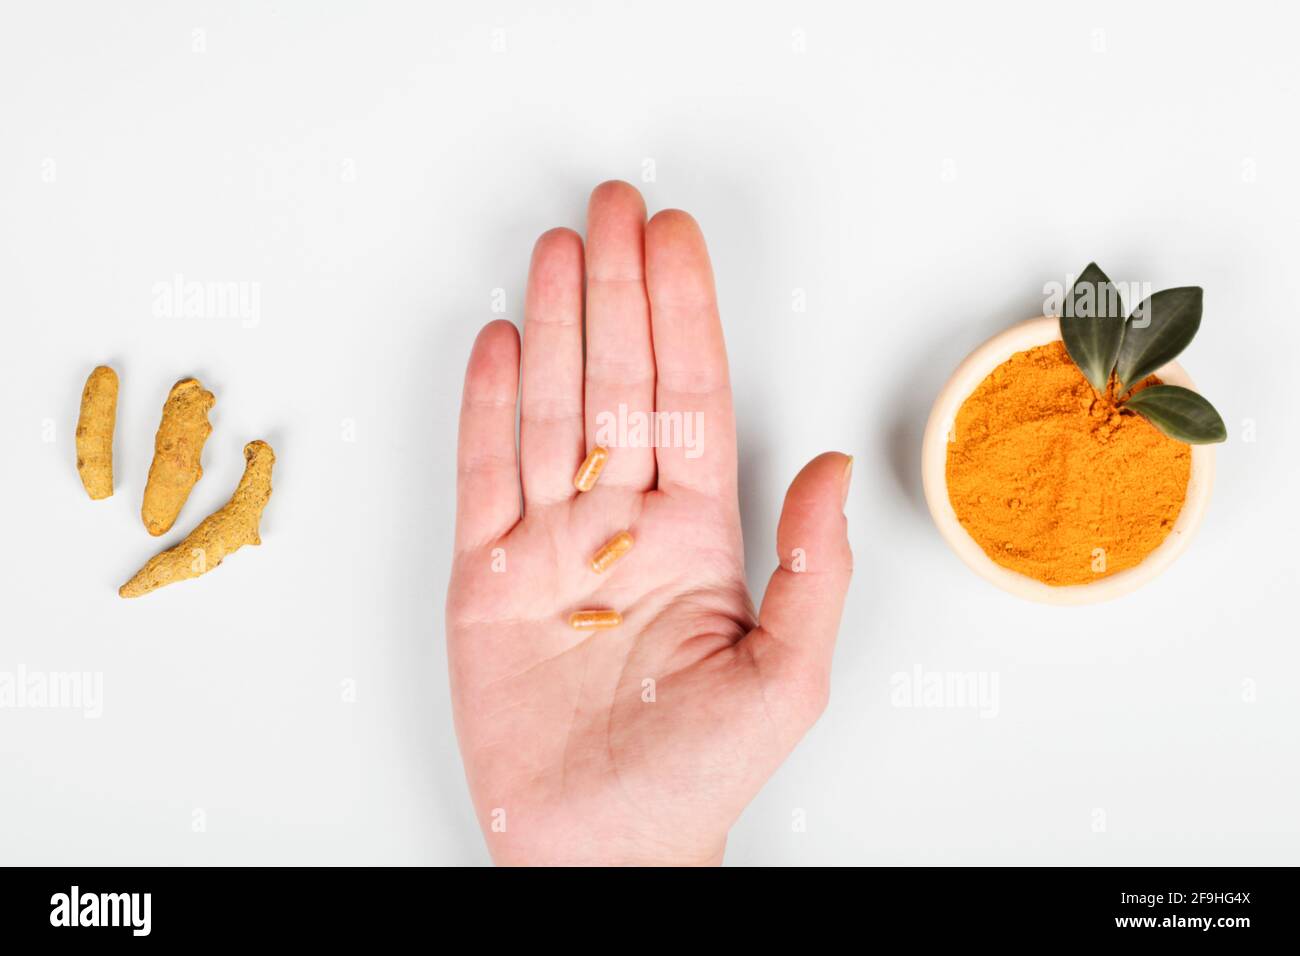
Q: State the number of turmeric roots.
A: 3